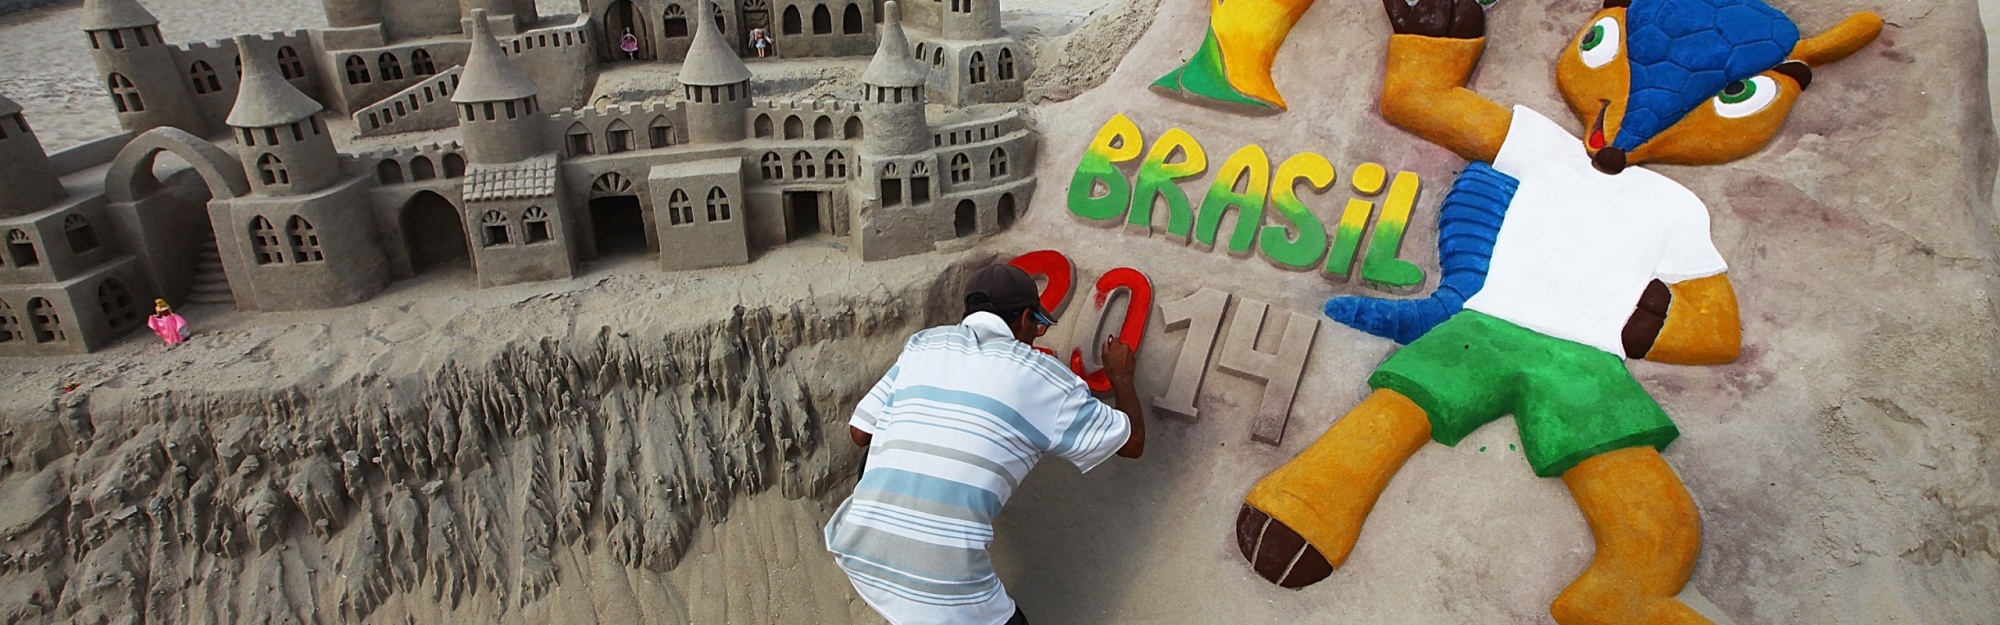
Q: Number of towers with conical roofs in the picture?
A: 6